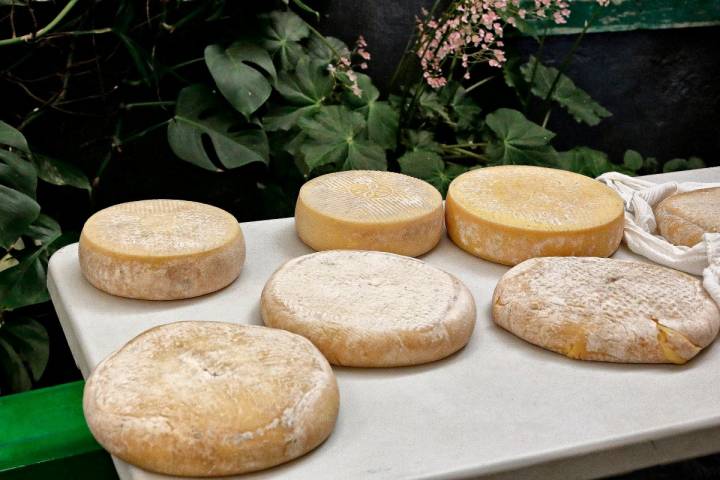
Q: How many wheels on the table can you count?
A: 7